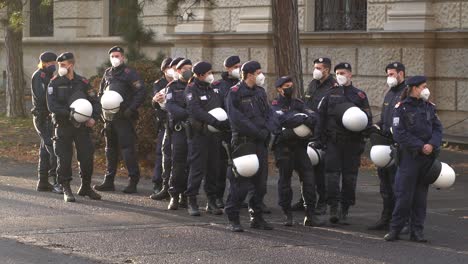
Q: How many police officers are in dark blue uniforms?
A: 14